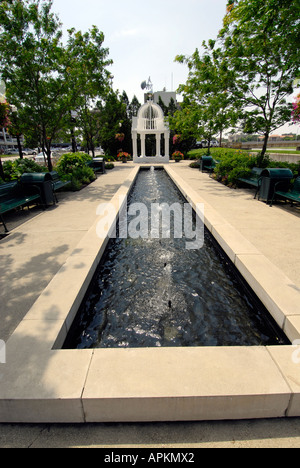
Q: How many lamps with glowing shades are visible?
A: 0